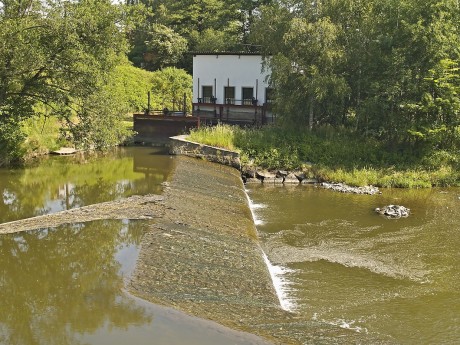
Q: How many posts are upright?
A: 6